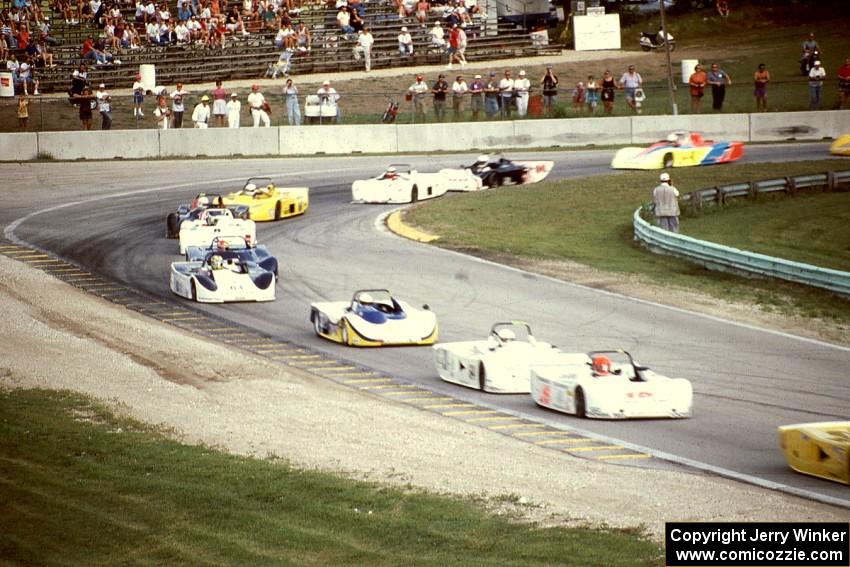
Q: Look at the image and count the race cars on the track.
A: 13